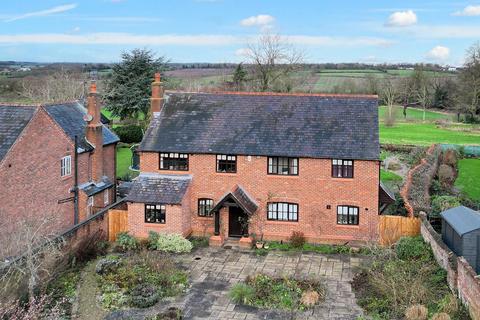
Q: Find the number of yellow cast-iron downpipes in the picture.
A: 0